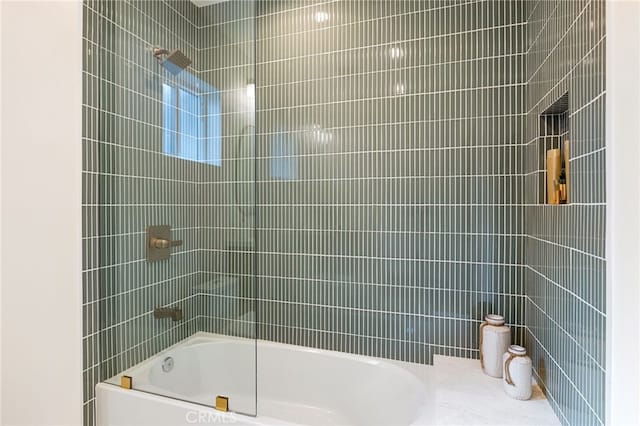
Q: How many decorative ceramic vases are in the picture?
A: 2